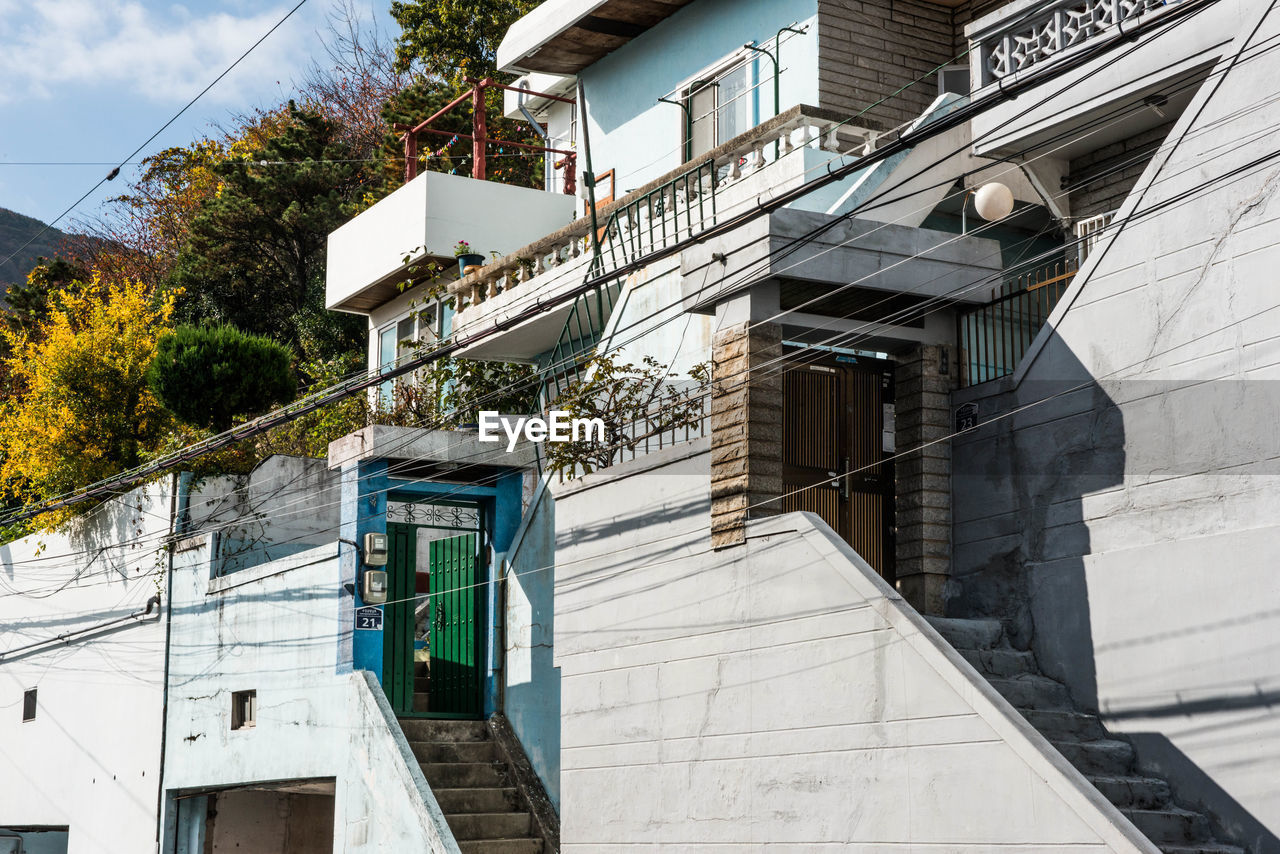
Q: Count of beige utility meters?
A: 2